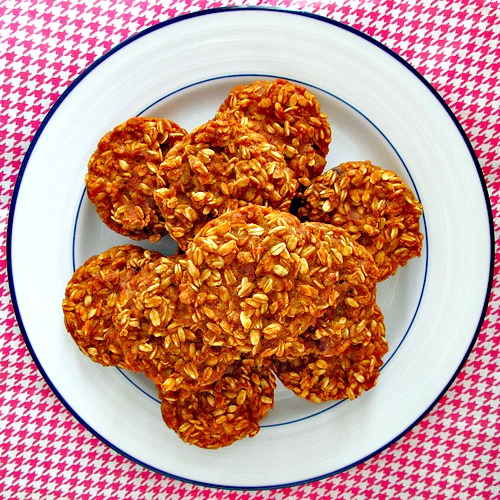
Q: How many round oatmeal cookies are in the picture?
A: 10